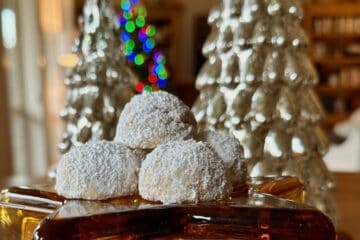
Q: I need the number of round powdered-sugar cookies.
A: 4